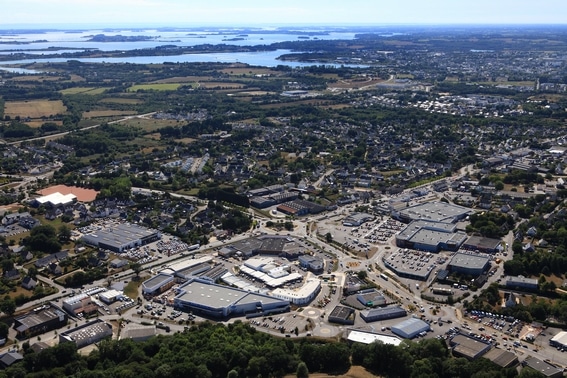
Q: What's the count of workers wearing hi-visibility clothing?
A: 0